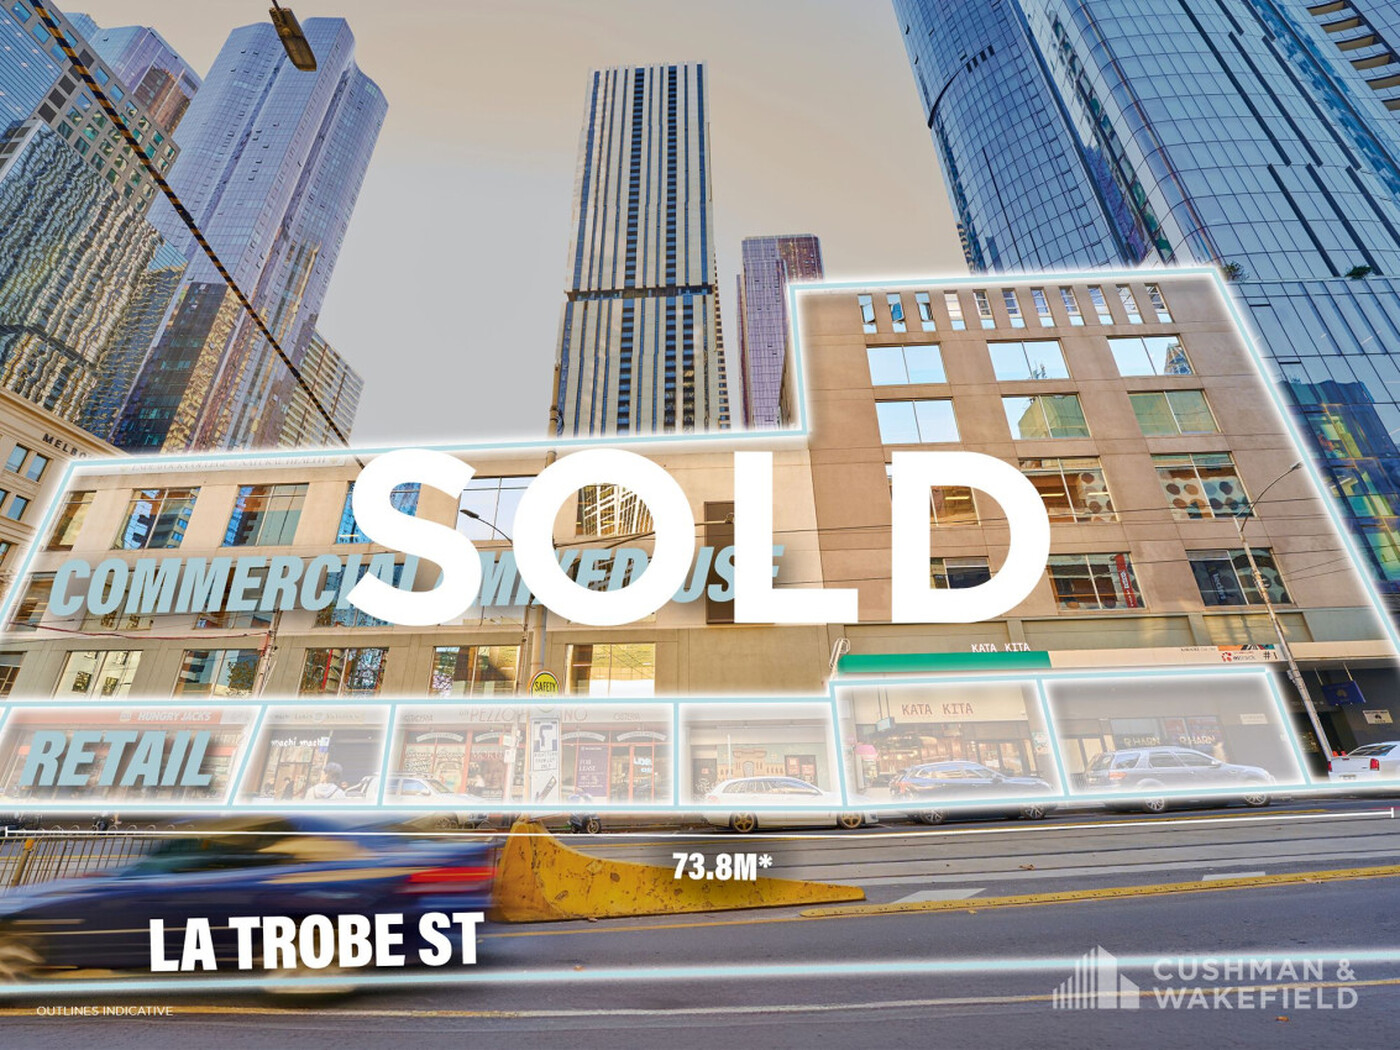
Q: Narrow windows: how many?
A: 11